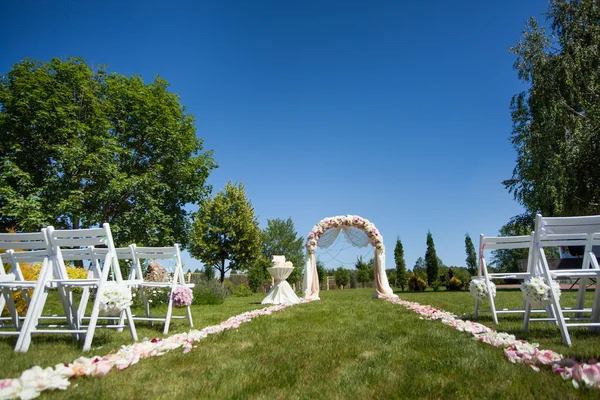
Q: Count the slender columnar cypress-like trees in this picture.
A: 3